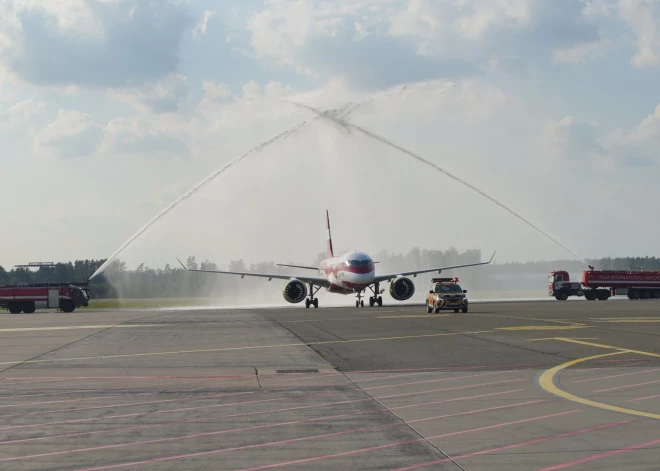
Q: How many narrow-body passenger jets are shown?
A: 1